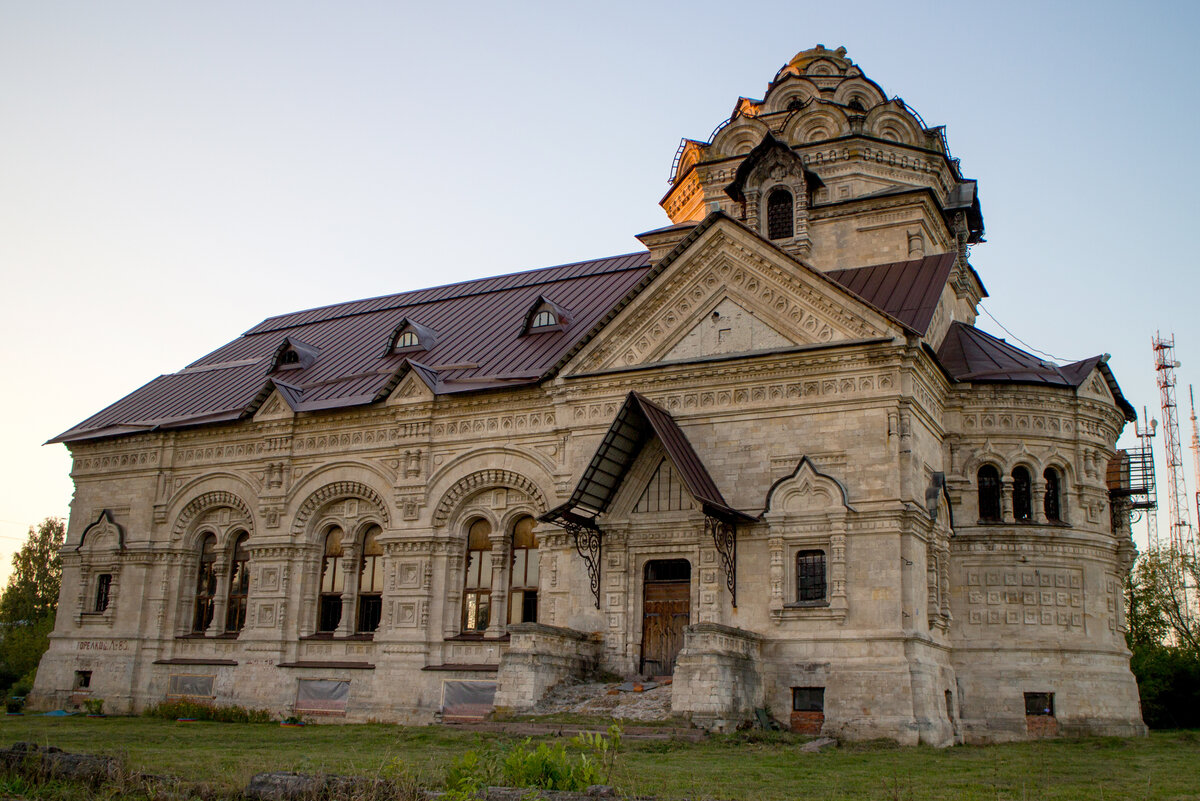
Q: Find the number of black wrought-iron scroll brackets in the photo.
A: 2